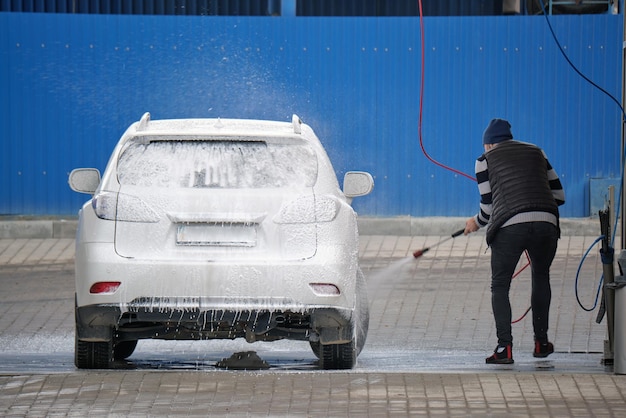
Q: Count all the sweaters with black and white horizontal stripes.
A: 1